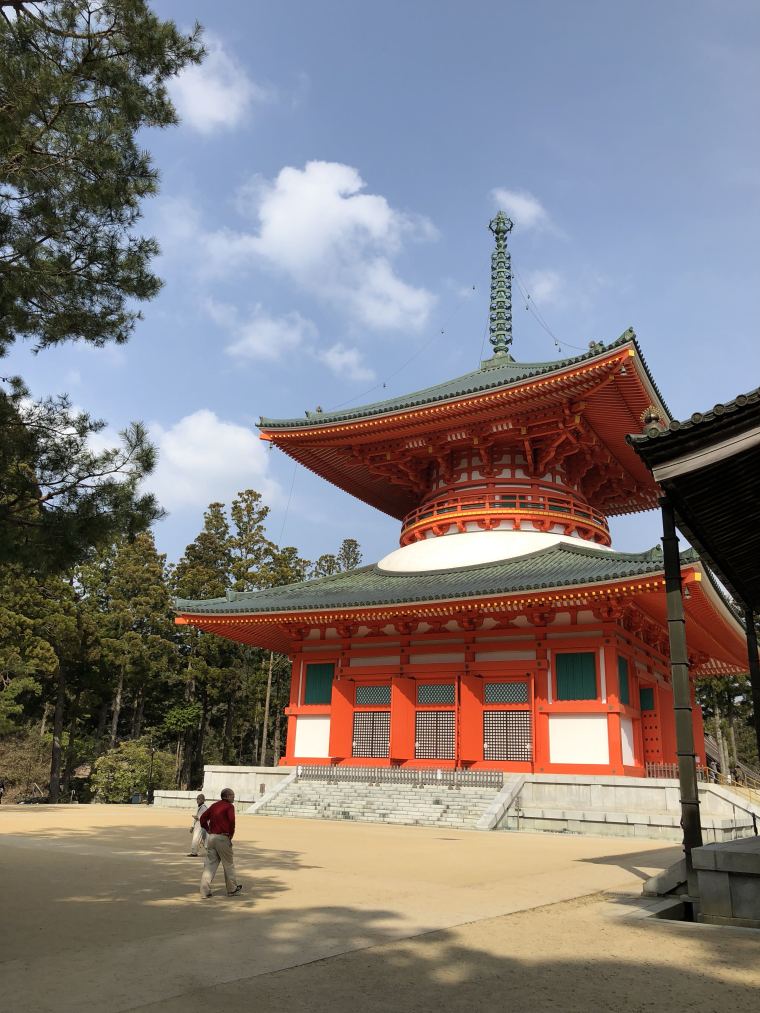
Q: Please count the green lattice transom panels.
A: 3